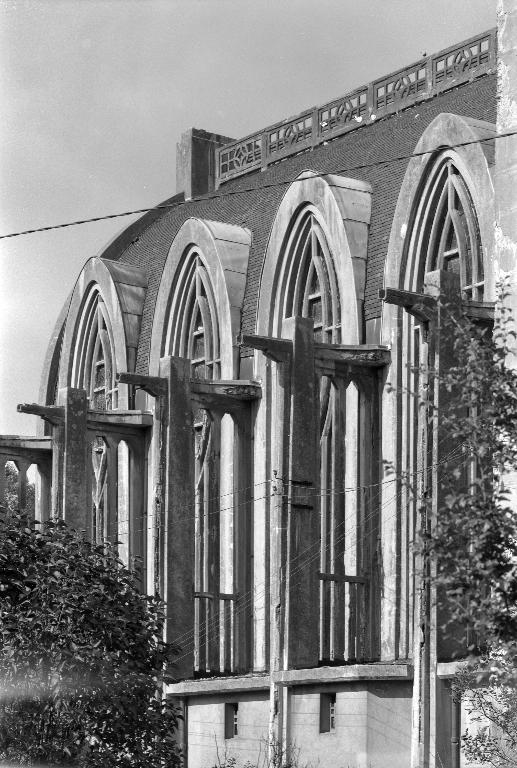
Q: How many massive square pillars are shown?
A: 4